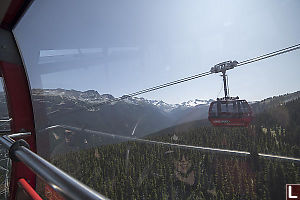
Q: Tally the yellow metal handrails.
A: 0